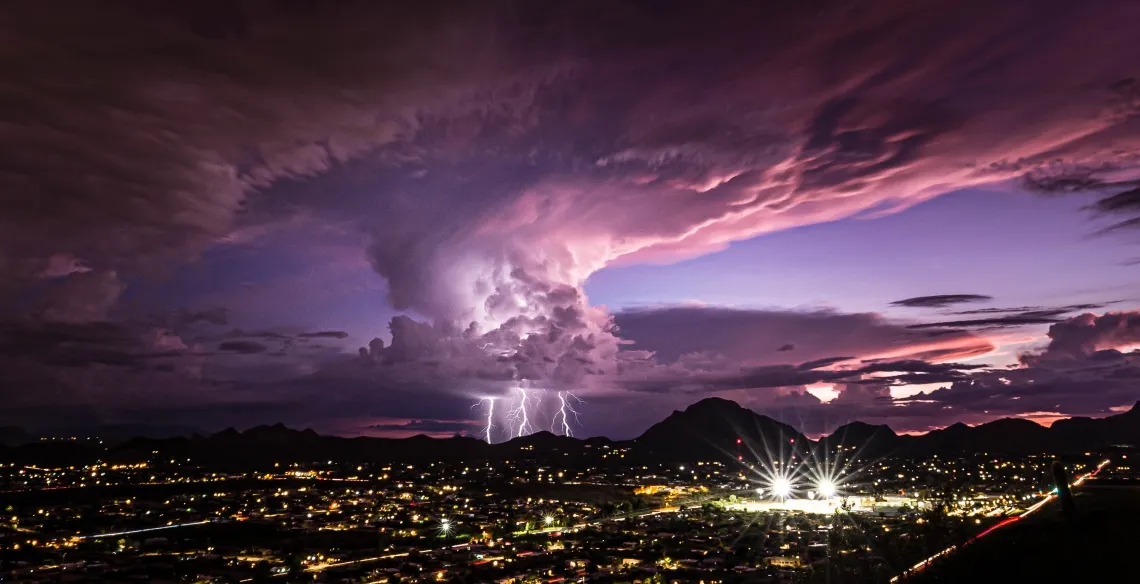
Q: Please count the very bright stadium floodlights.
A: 2